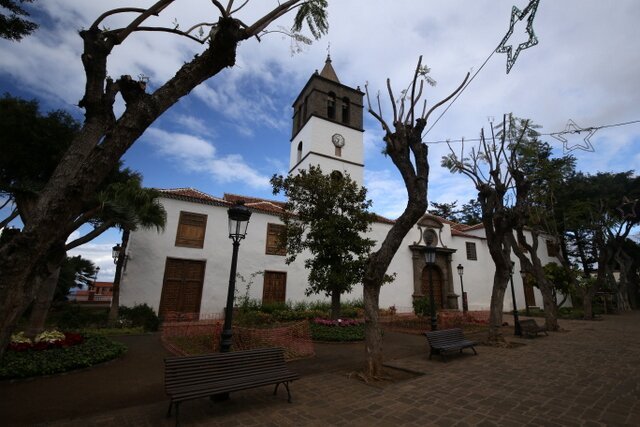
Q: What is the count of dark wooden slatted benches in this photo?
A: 3